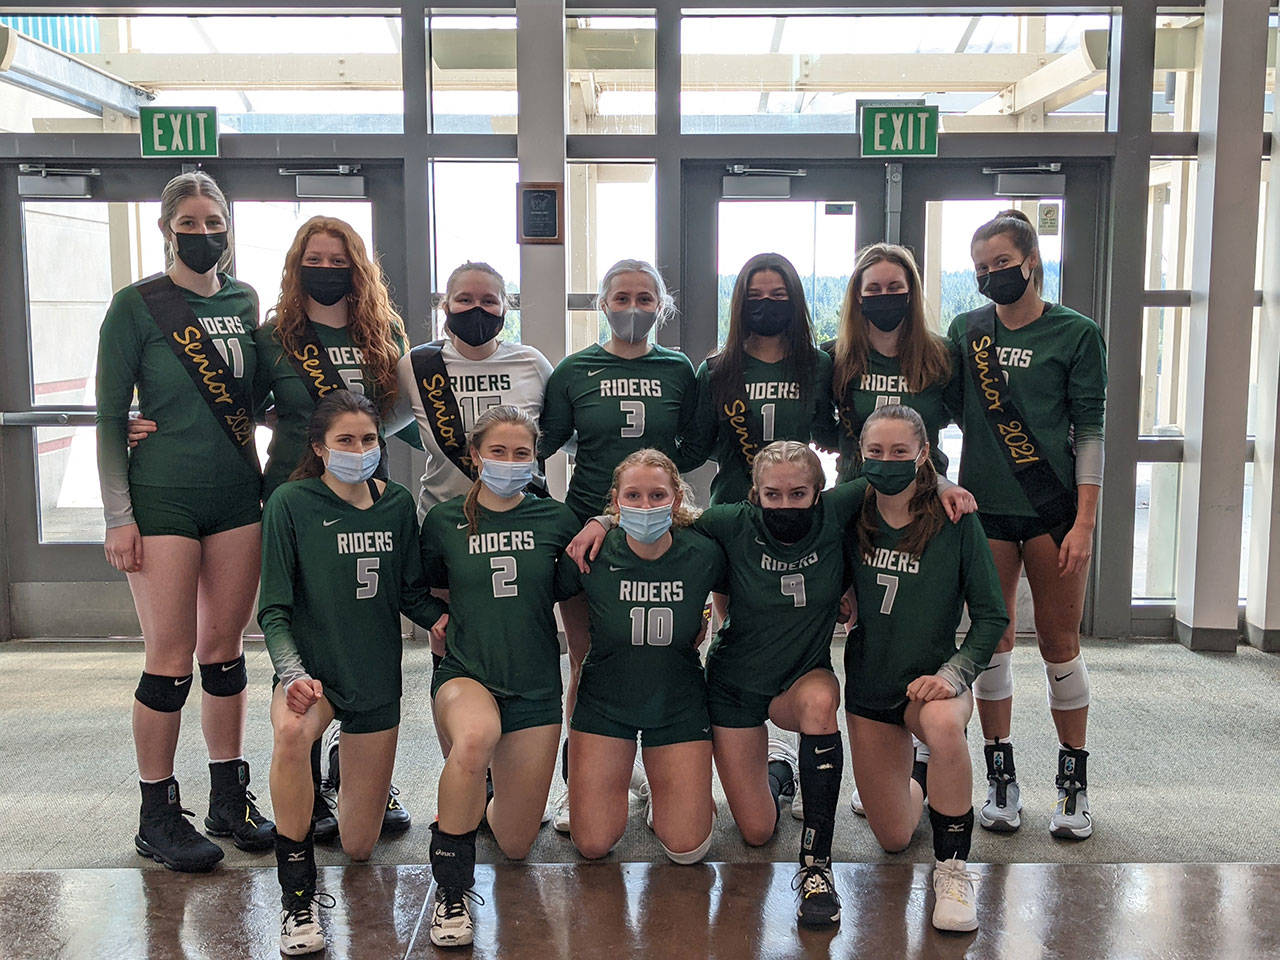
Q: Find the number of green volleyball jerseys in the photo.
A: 11